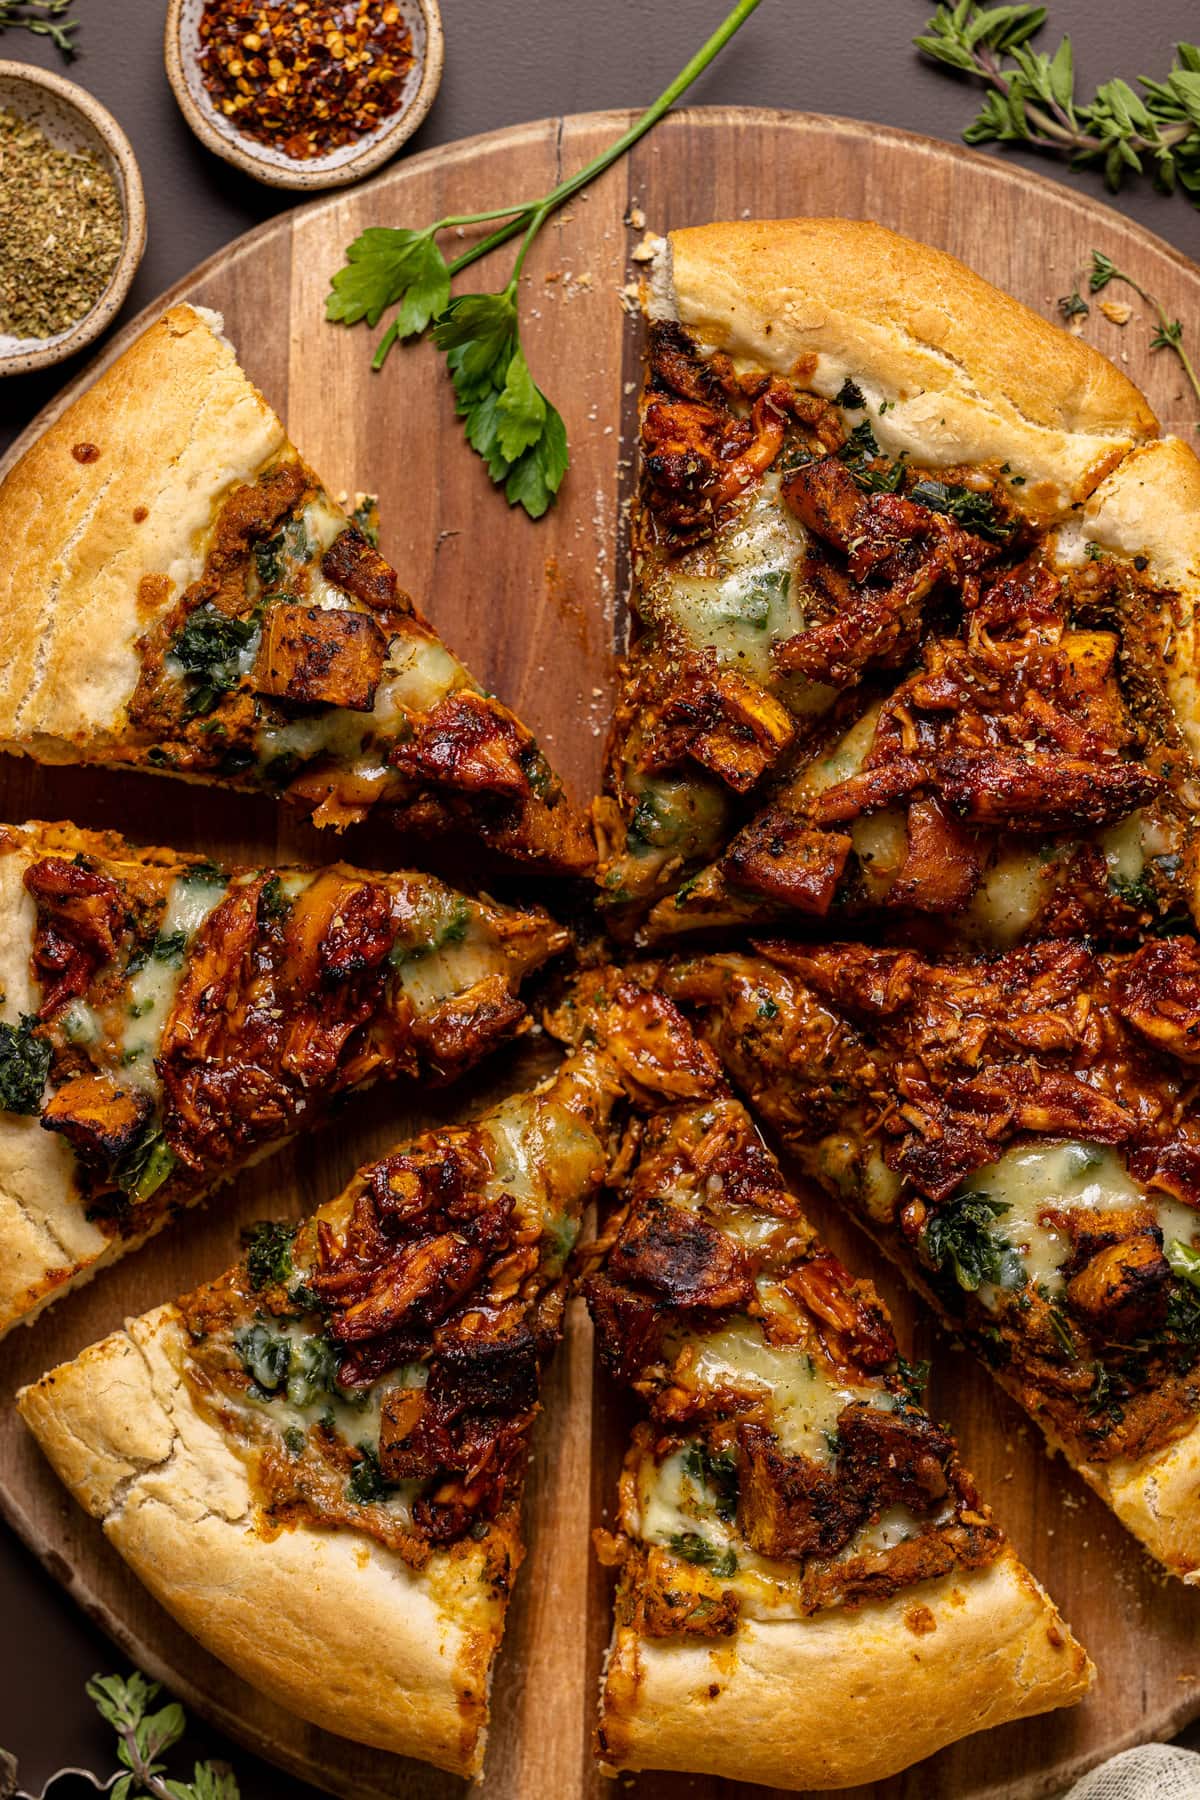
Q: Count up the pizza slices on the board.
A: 7